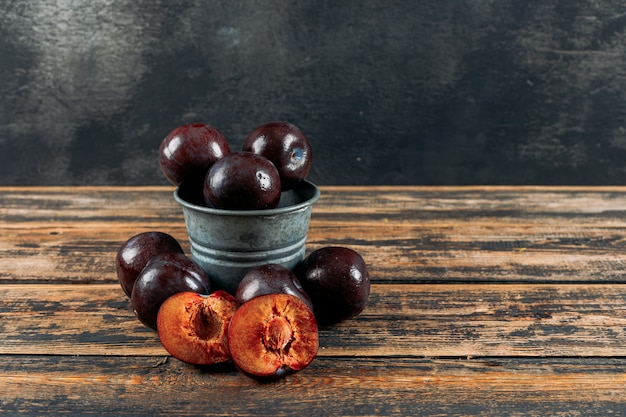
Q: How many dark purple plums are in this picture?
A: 7